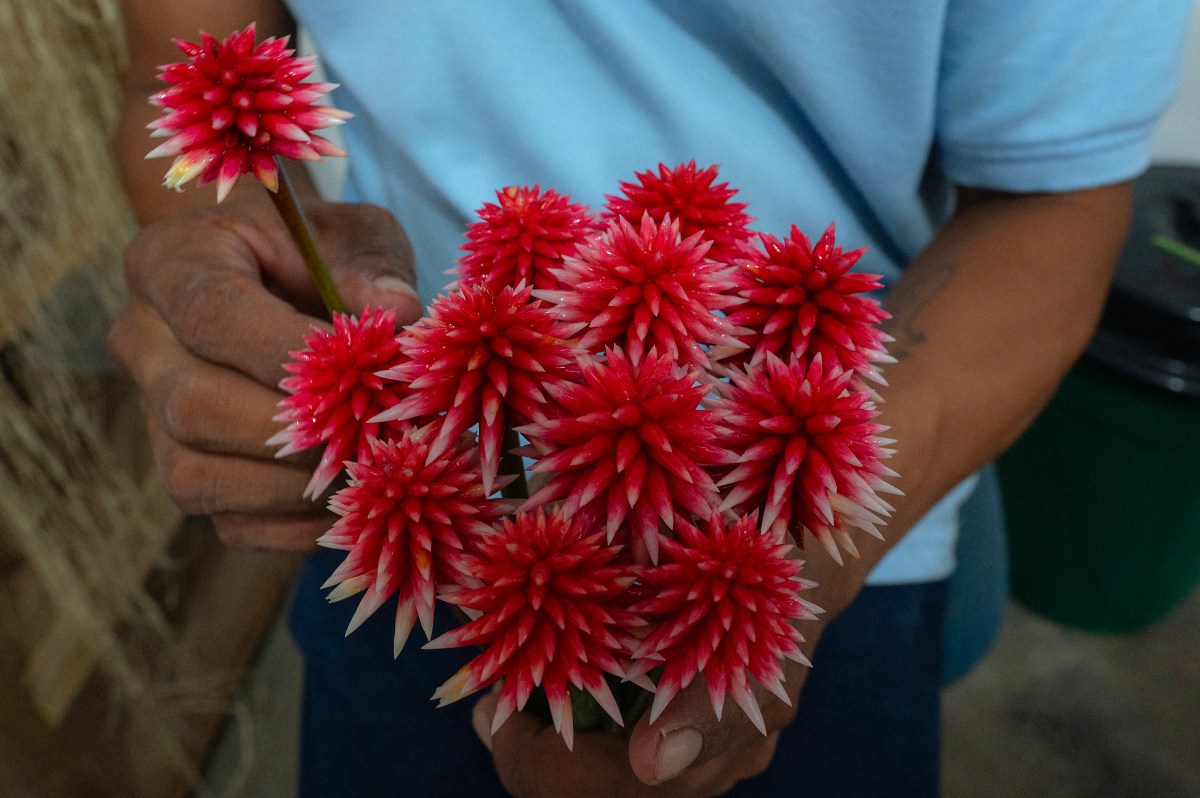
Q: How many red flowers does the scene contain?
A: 12